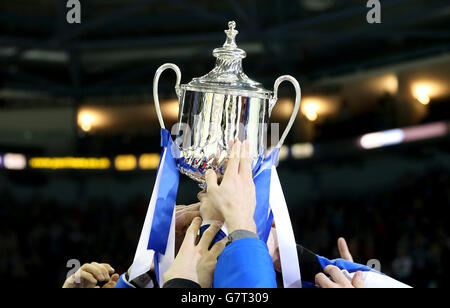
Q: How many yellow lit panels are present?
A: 3